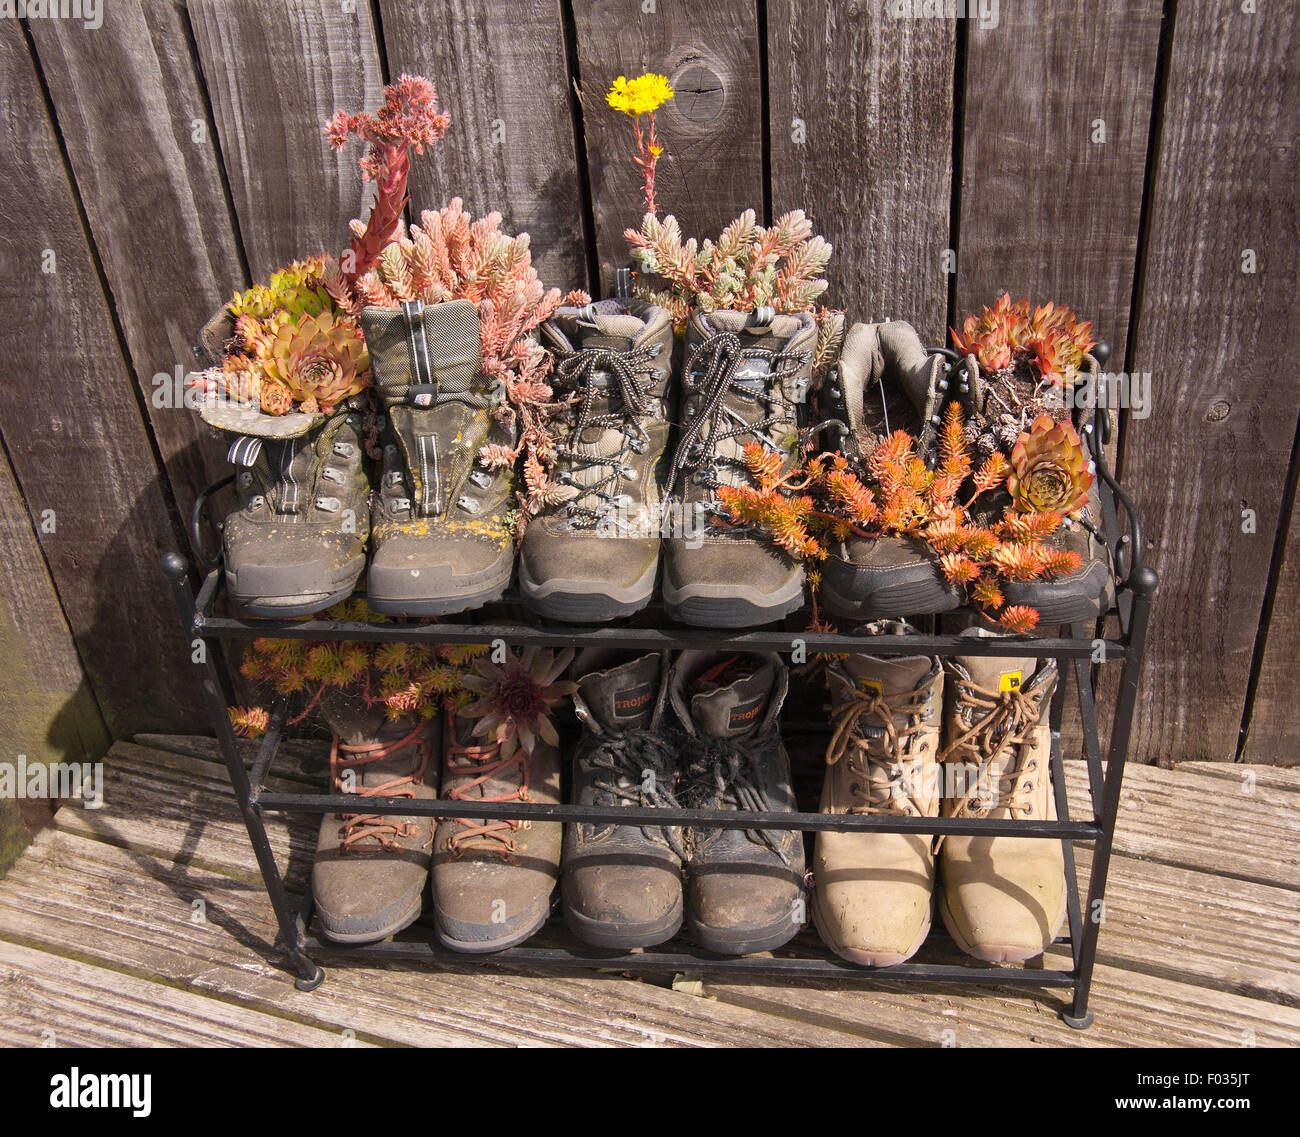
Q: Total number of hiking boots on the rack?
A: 12